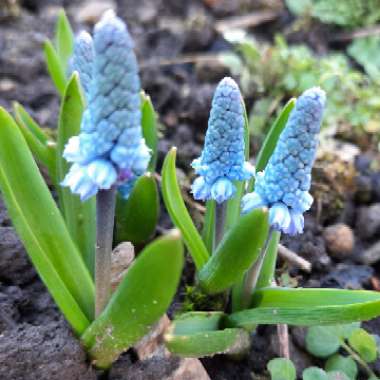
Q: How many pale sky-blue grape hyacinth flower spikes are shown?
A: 4